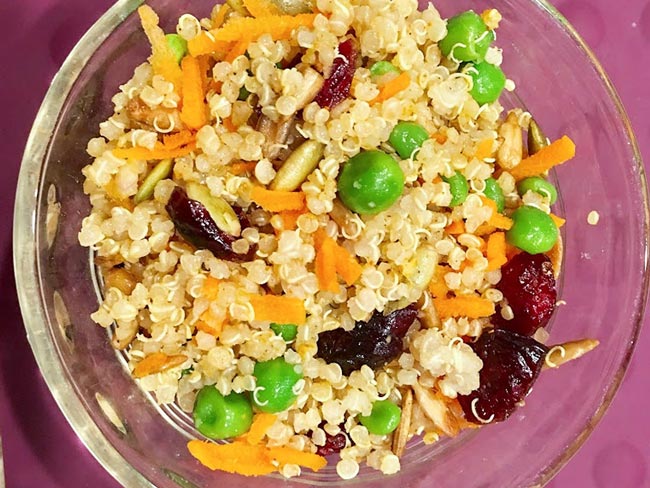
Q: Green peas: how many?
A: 14